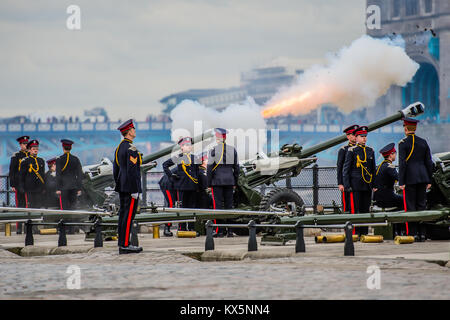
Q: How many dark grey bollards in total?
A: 8